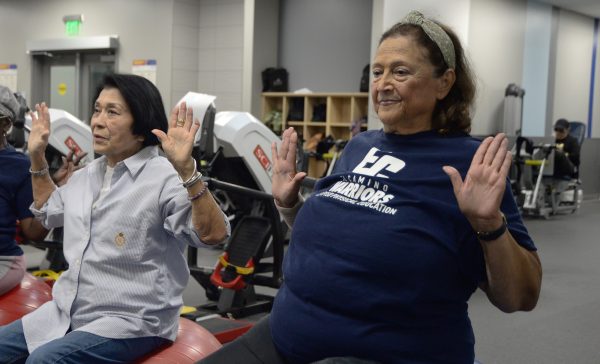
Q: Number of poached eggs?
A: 0